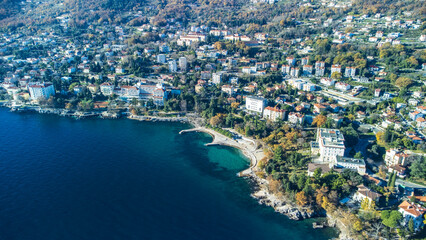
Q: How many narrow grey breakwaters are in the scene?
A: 2